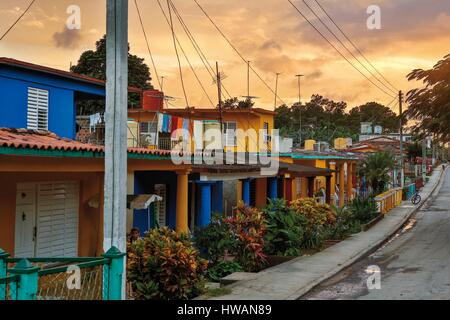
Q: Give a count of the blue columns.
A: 3